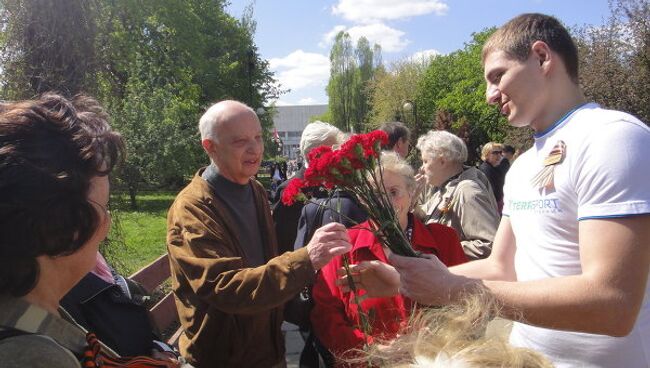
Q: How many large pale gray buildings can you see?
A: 1